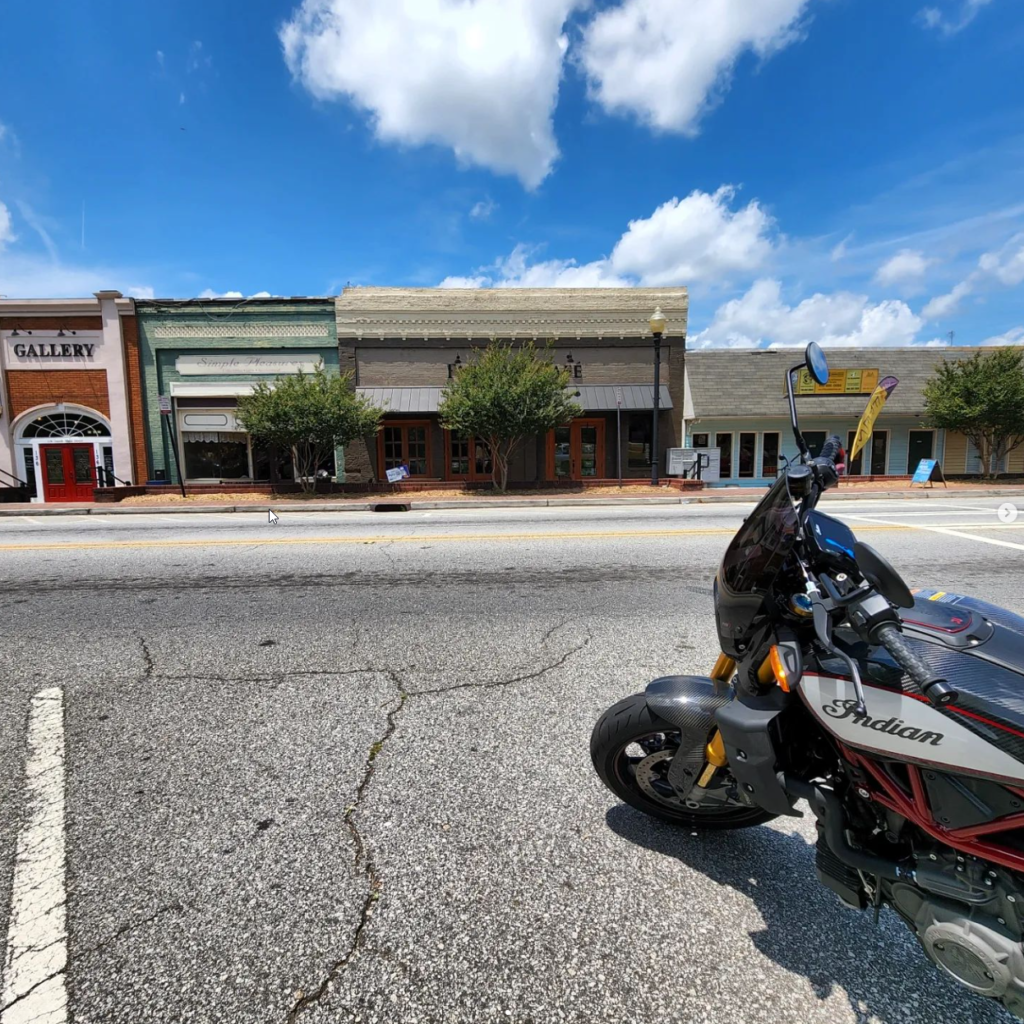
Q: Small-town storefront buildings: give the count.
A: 4